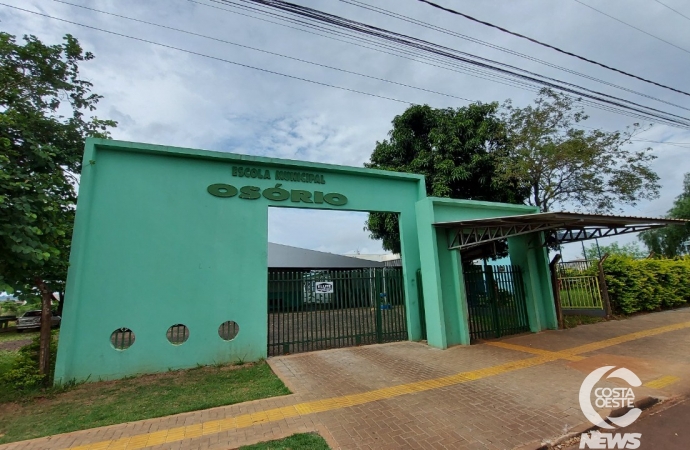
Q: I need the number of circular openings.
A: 3